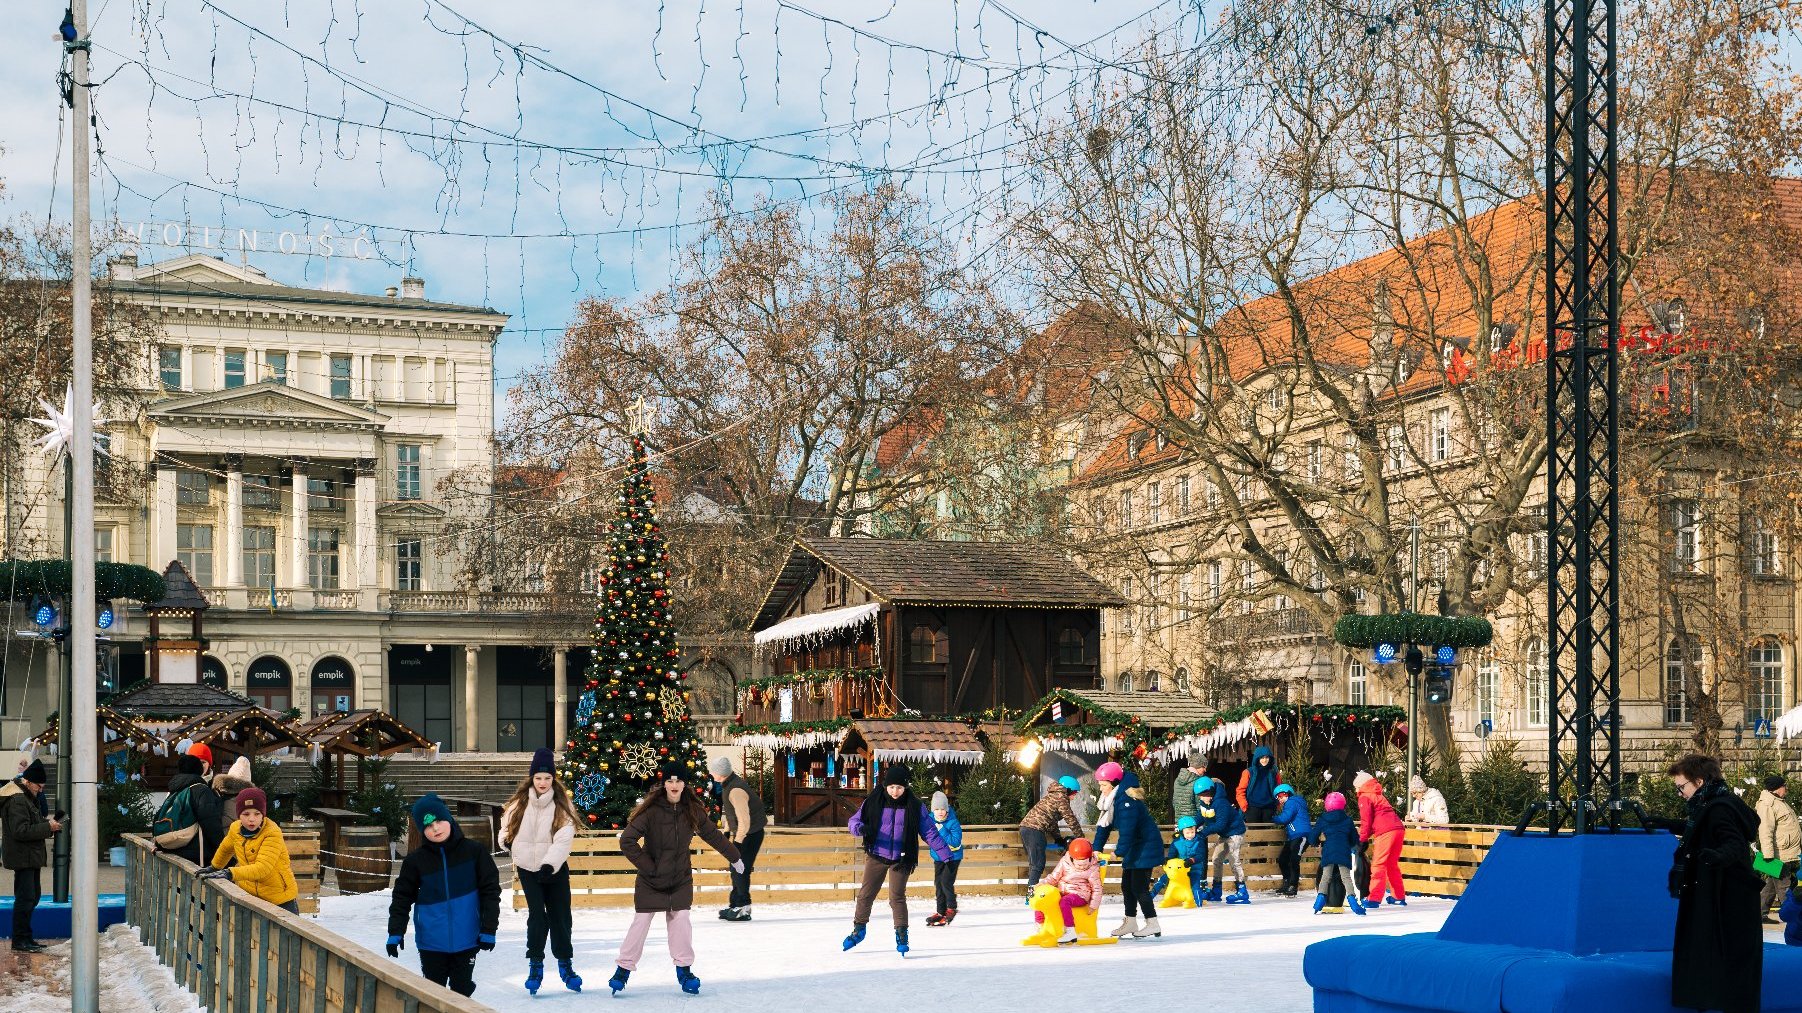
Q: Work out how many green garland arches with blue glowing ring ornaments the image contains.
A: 2